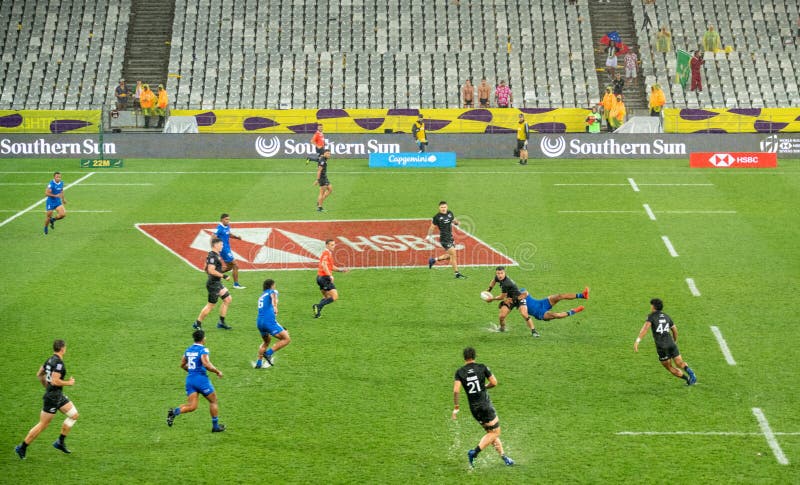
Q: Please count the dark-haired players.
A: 11